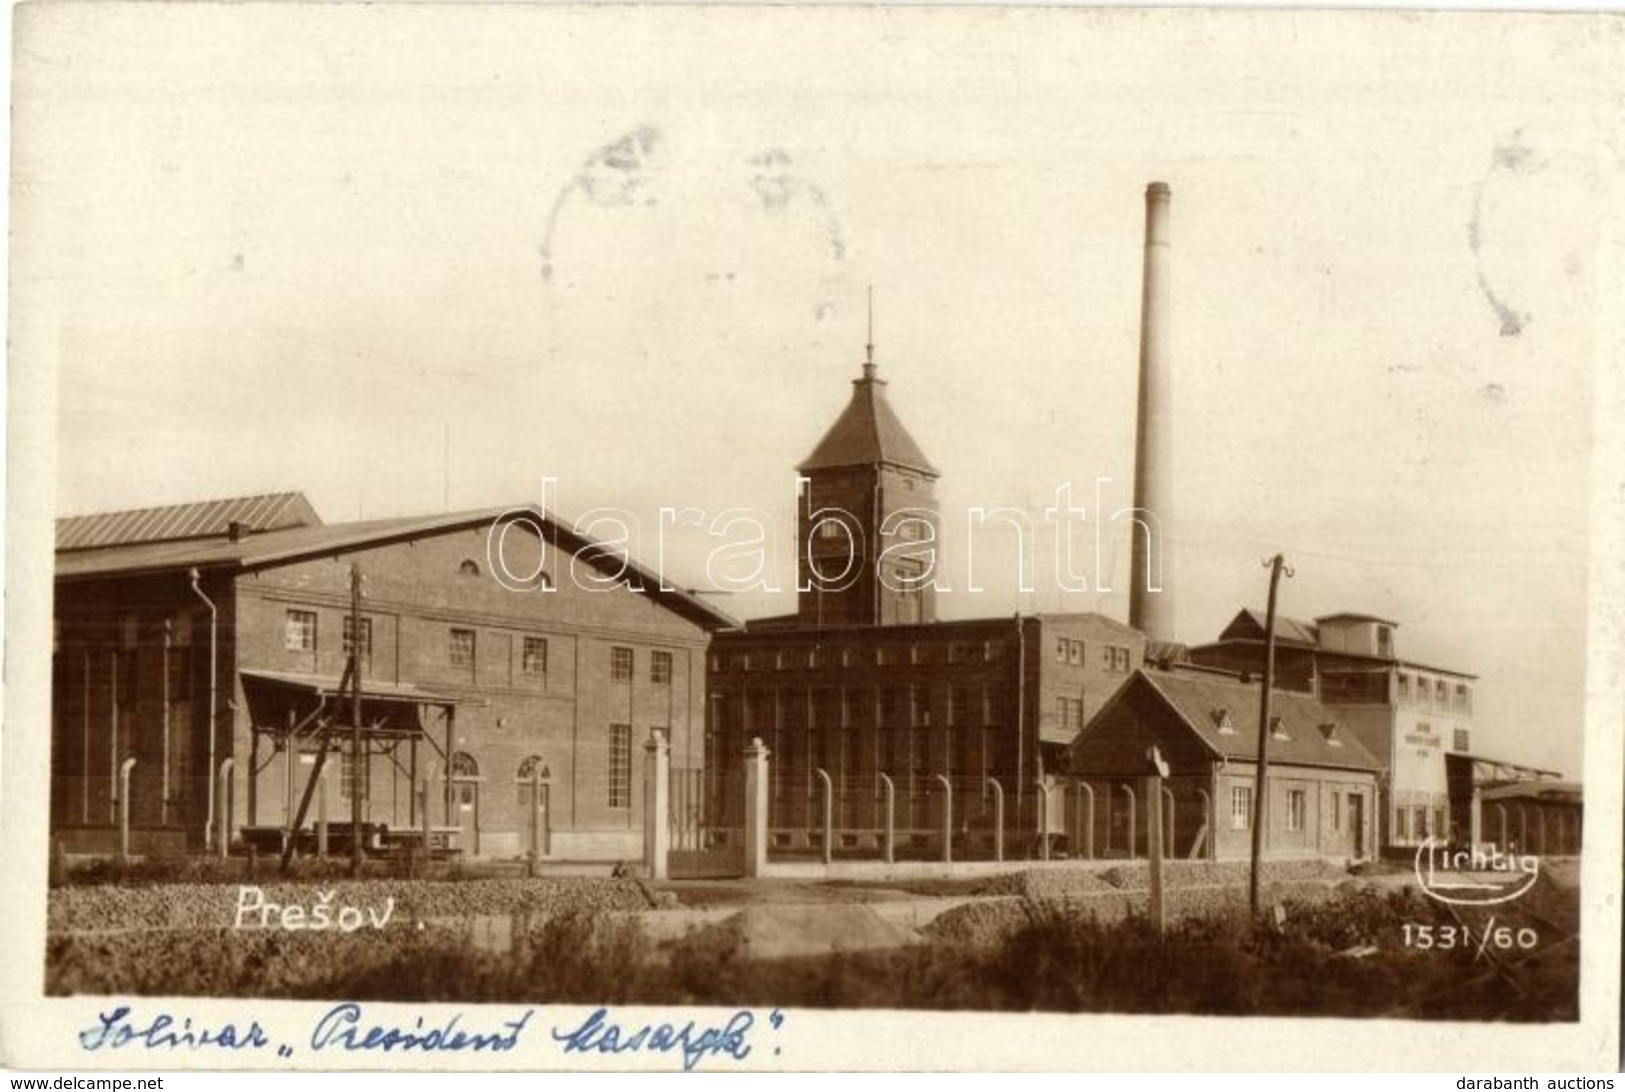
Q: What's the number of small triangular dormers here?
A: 3